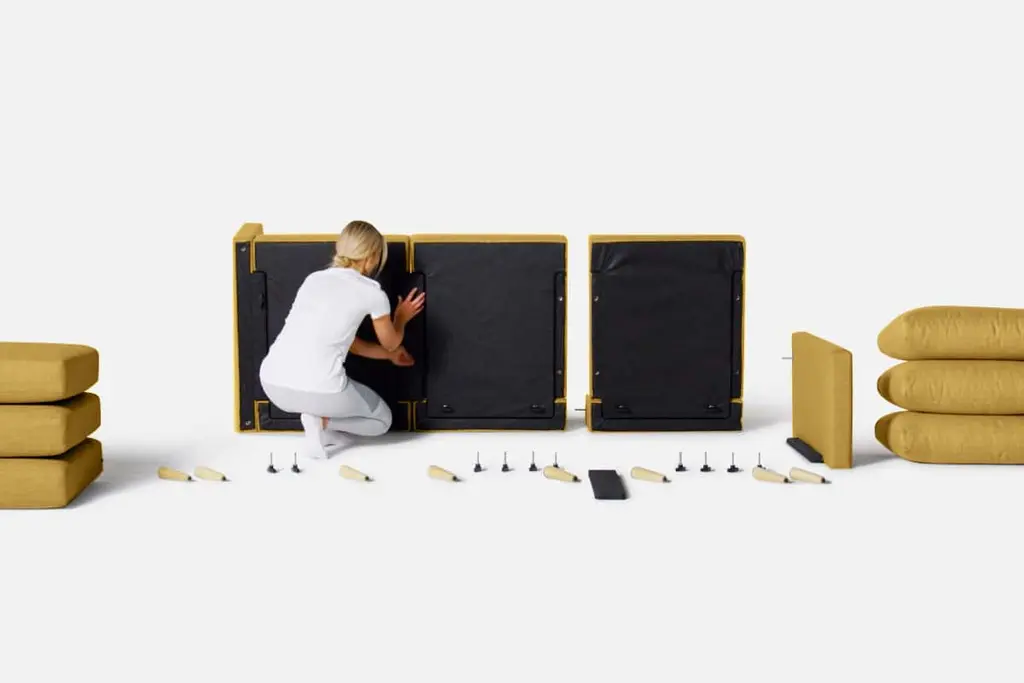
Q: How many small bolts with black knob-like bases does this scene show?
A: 10